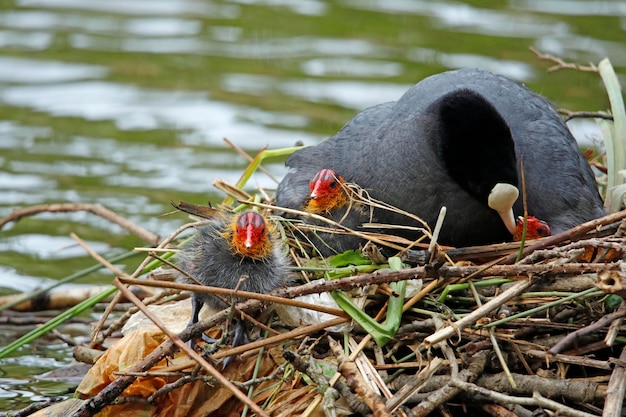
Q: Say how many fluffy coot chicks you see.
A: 3